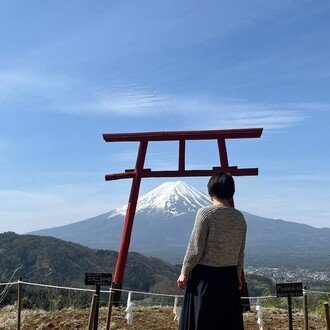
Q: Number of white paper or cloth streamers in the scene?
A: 3